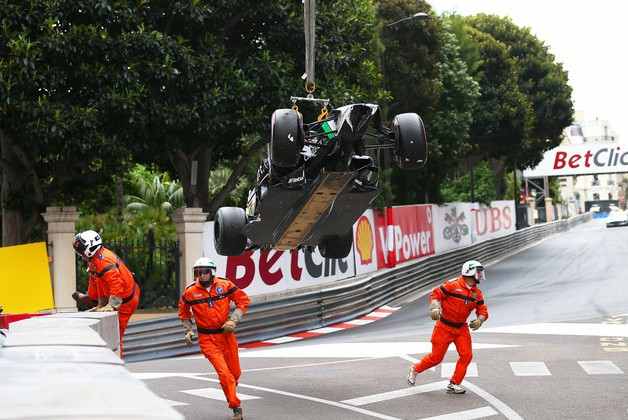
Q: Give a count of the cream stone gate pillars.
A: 2